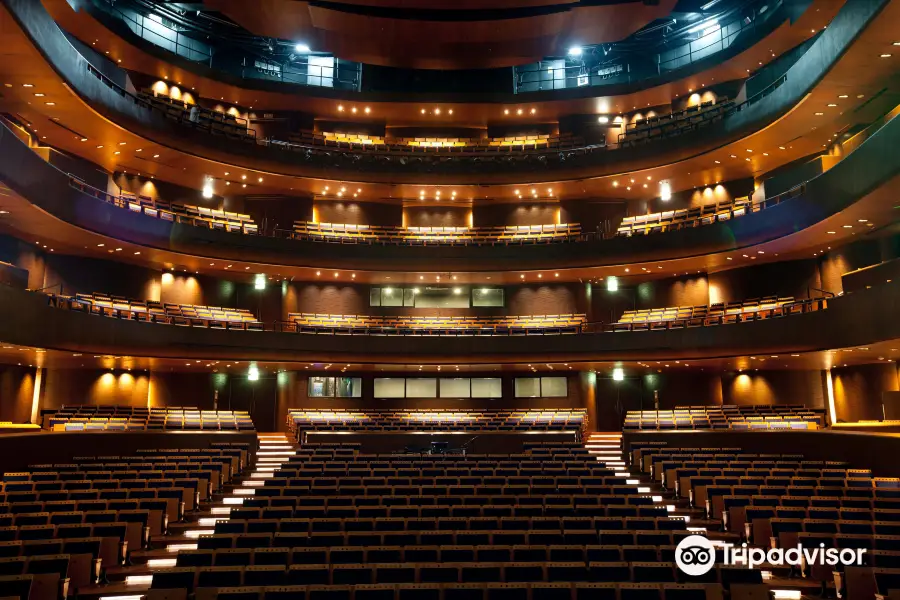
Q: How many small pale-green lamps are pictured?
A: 4